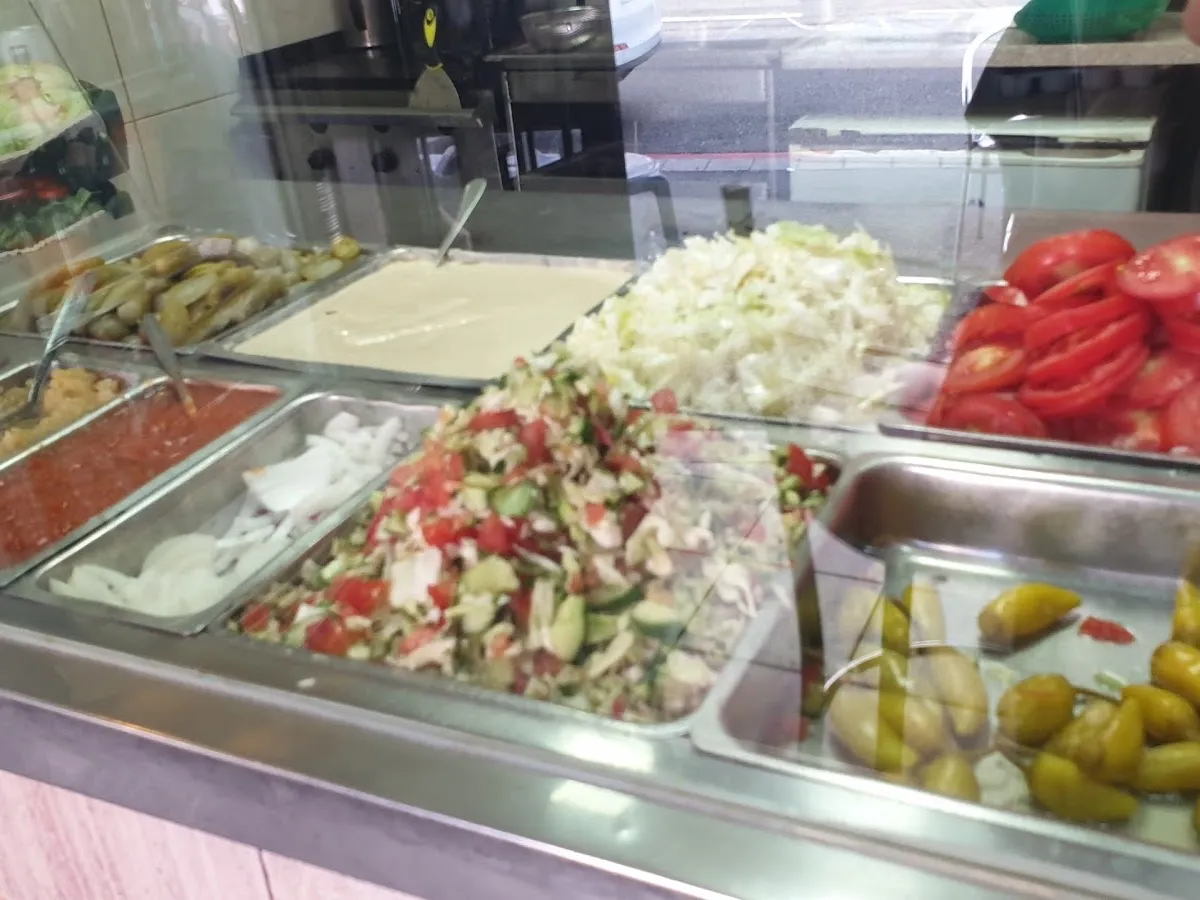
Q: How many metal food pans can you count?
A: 9